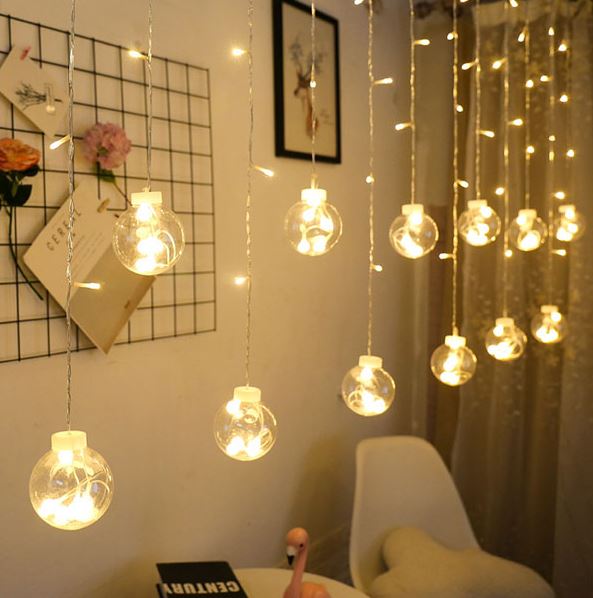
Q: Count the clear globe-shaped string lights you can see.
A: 12